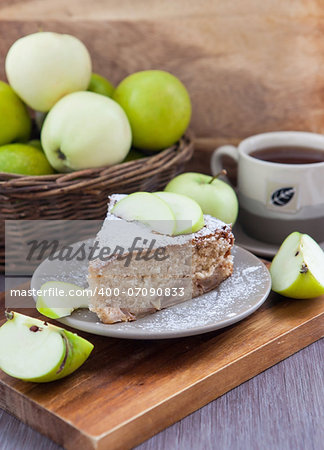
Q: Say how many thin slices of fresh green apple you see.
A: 3